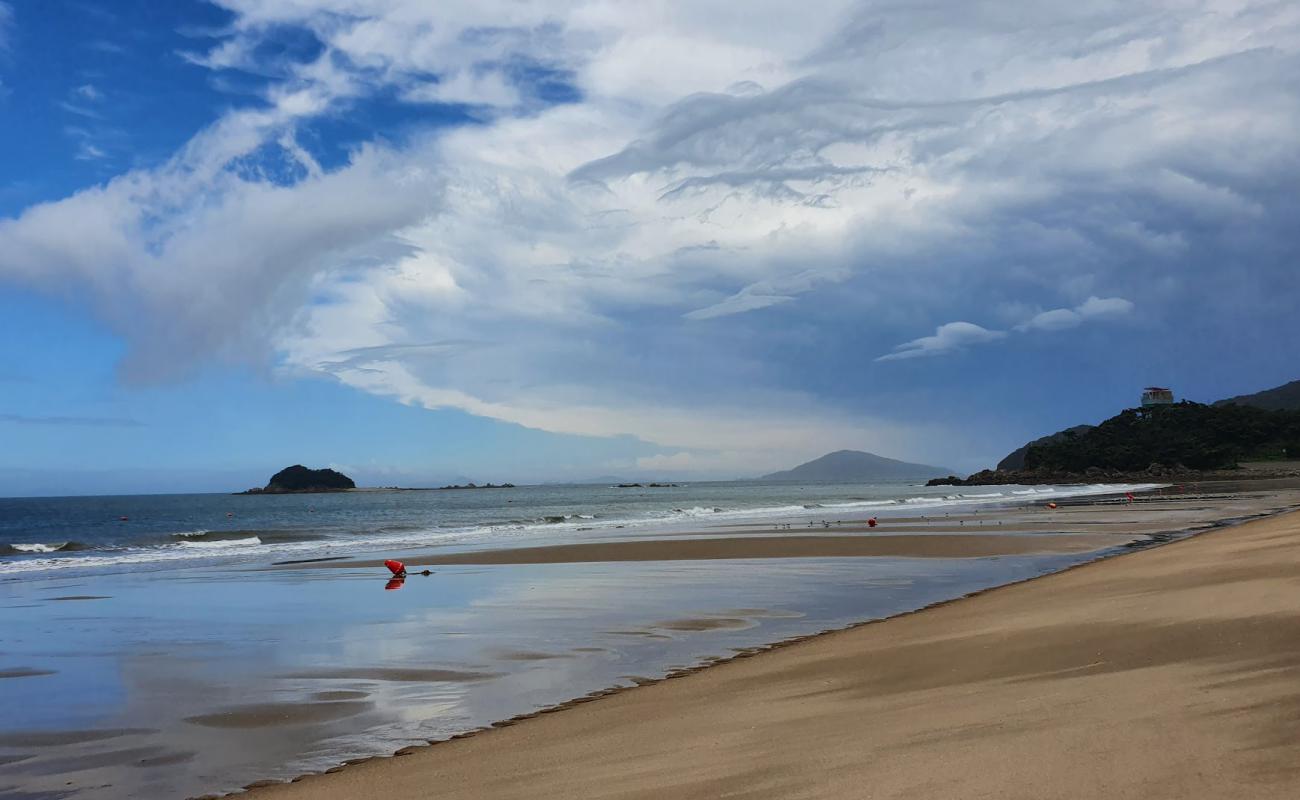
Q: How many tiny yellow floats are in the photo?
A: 0